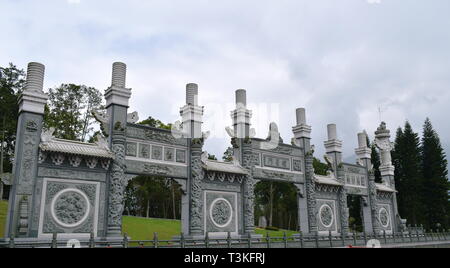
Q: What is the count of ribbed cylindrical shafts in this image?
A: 7